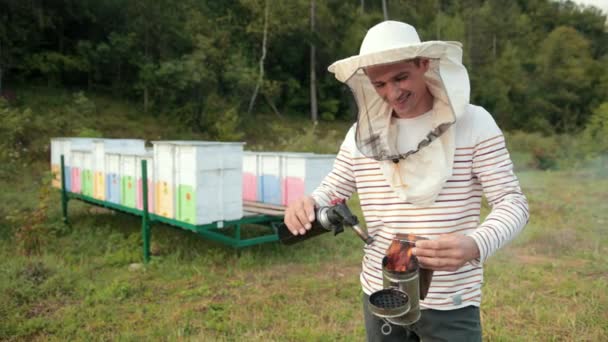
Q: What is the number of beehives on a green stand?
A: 13